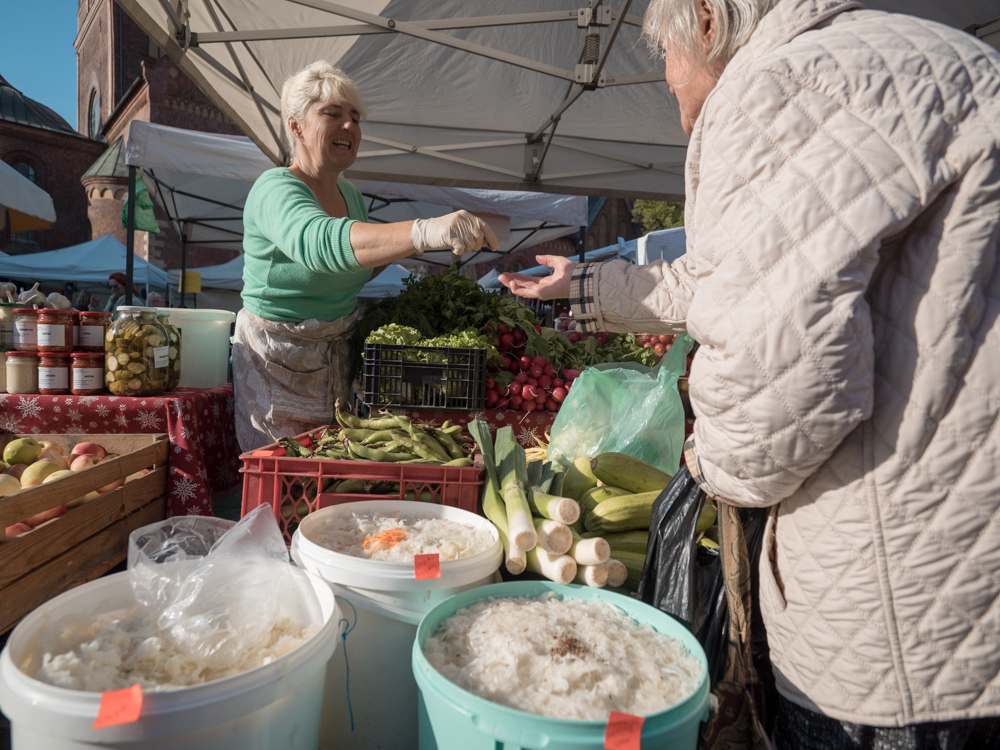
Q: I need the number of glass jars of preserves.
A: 11